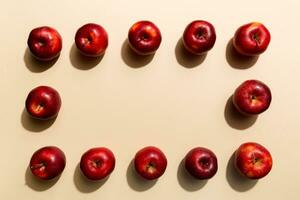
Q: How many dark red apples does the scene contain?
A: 12